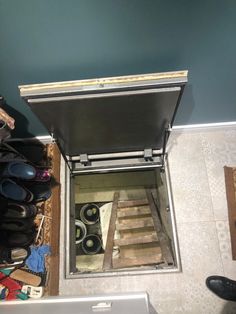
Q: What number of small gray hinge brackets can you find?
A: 2